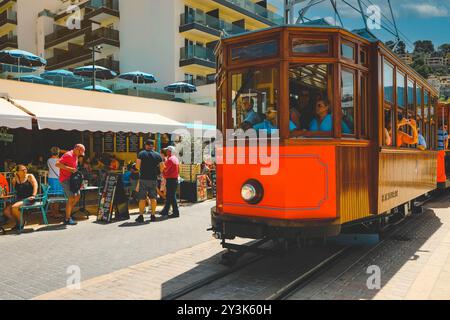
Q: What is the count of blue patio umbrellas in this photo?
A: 7